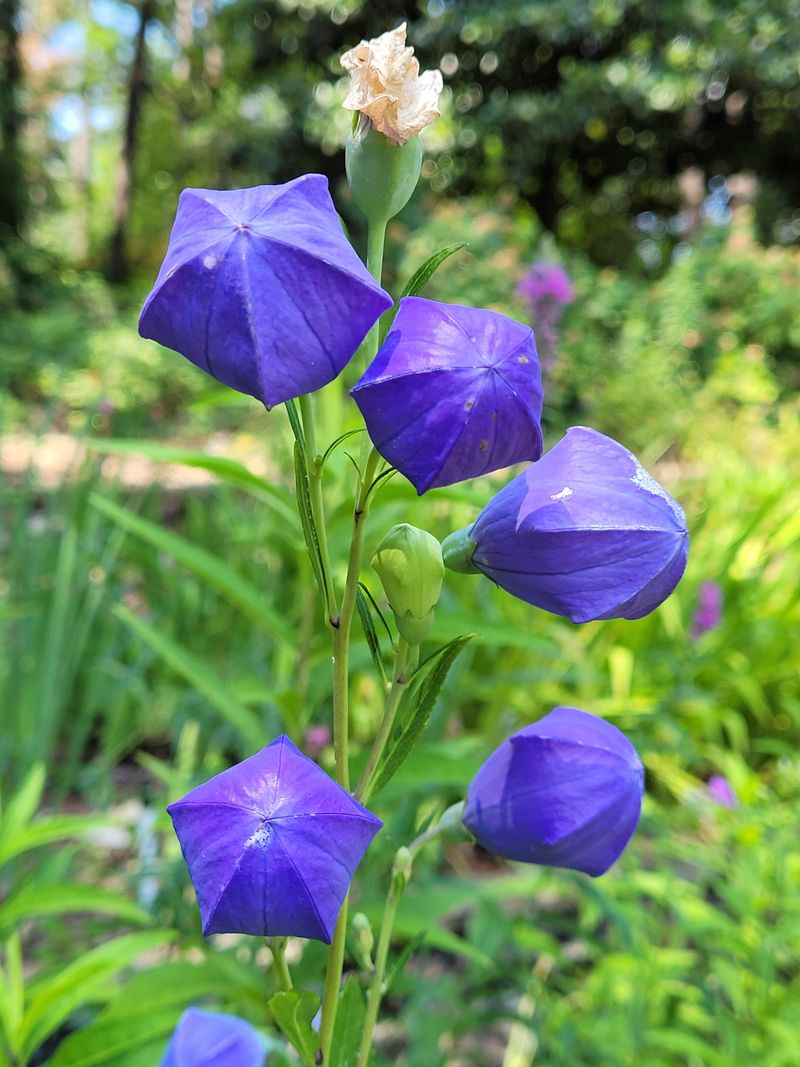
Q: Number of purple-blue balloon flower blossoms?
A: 6